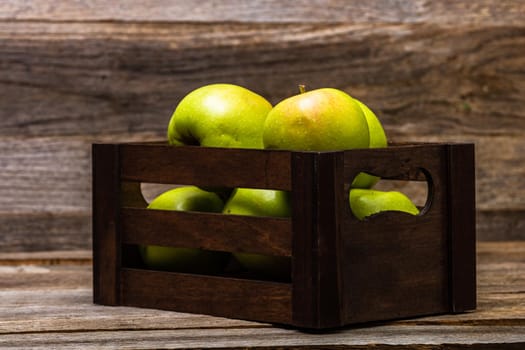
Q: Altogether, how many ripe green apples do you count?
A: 6